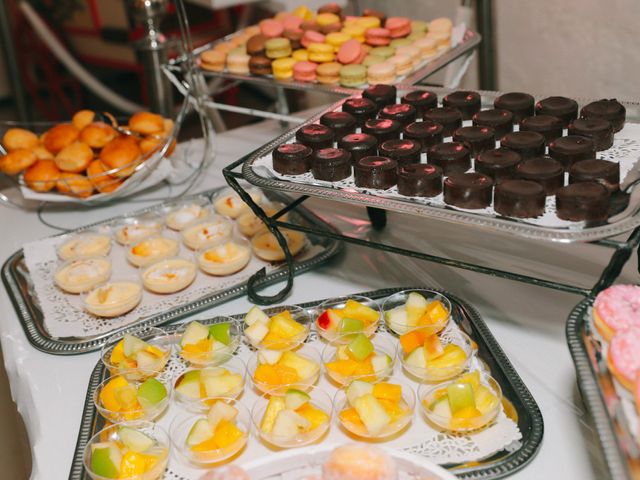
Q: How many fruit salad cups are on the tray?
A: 15